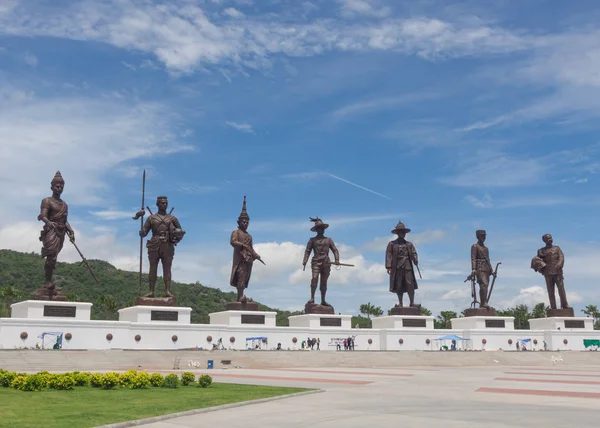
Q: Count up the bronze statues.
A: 7